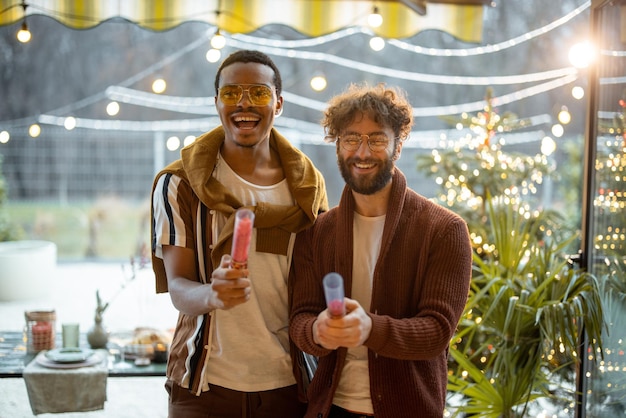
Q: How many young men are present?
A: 2